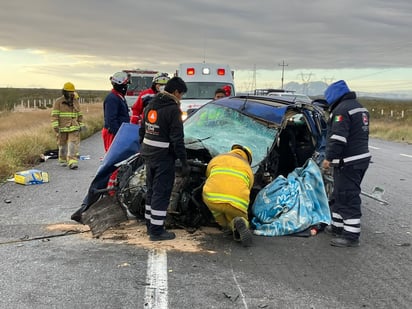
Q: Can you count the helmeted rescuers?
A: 4